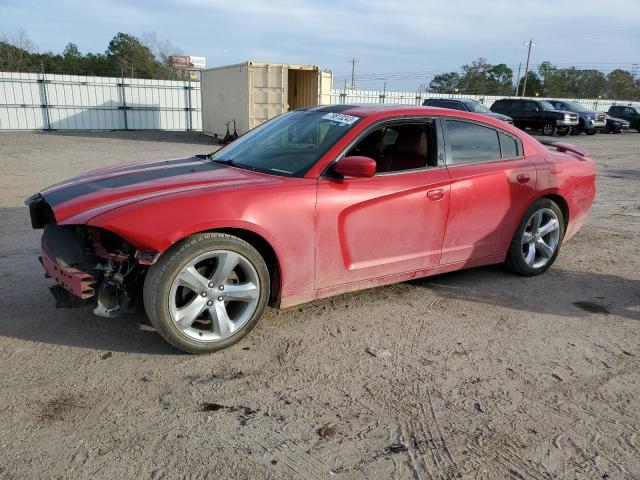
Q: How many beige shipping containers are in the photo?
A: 1